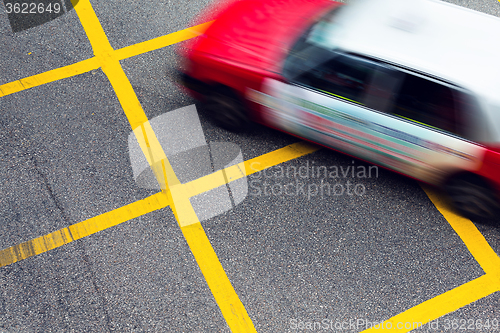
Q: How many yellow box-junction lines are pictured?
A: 5